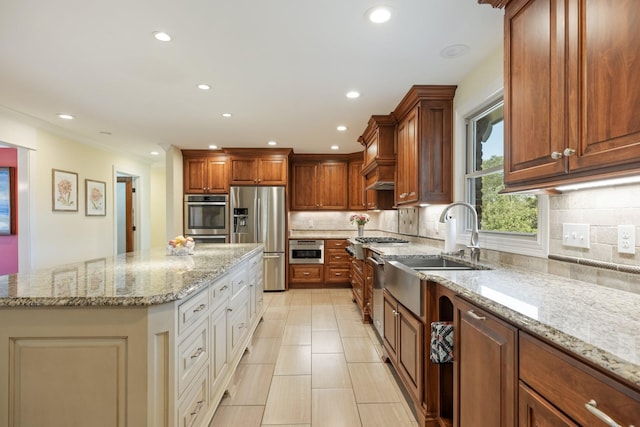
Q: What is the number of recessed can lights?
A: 11